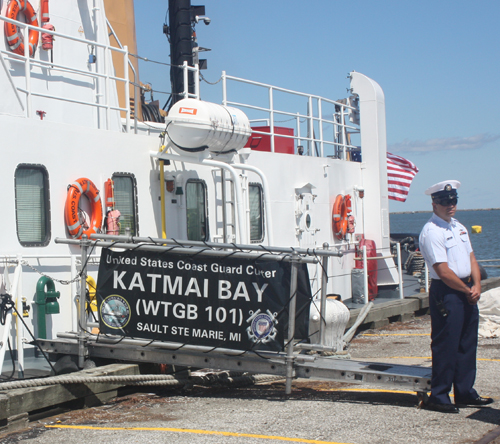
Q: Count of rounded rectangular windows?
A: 4